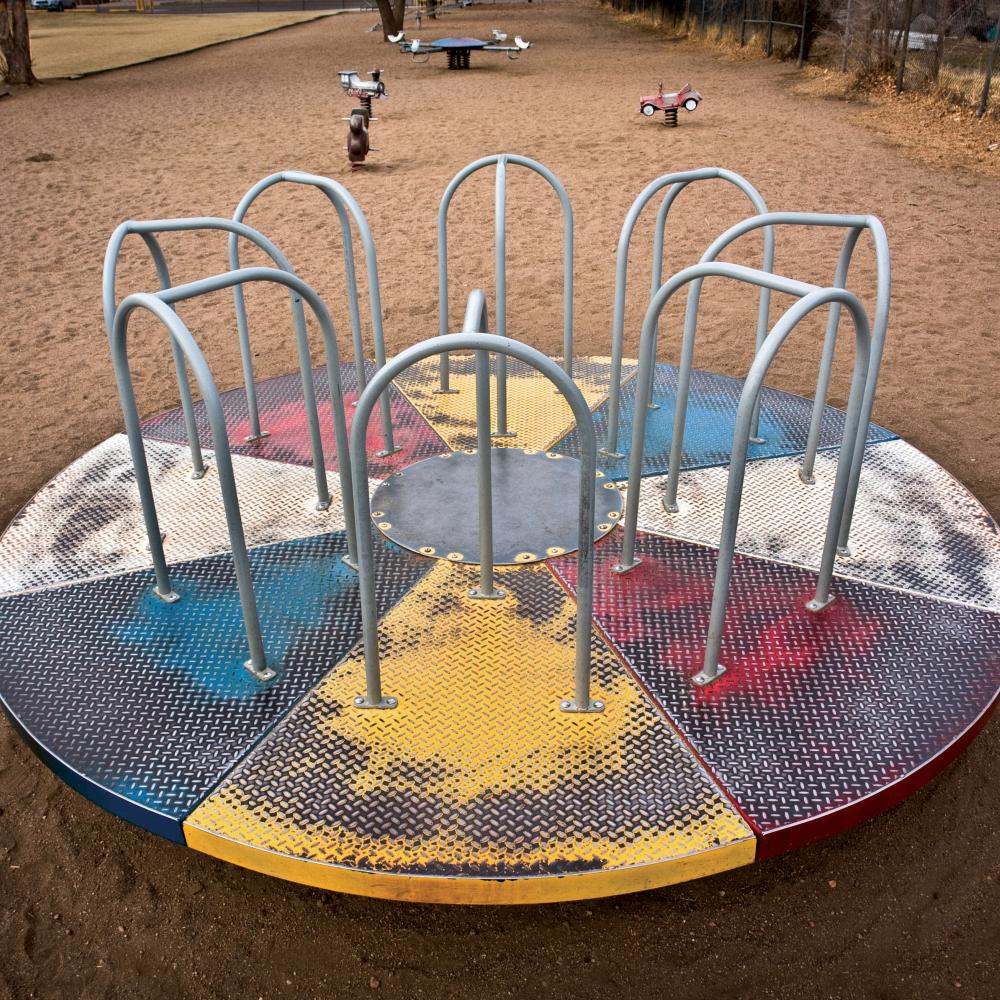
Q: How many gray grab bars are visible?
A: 8